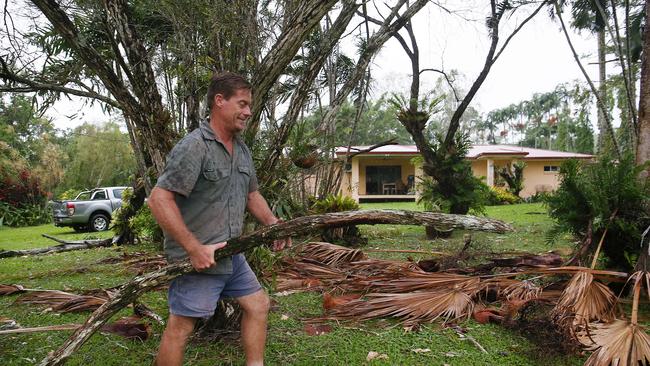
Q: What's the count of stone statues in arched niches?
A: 0